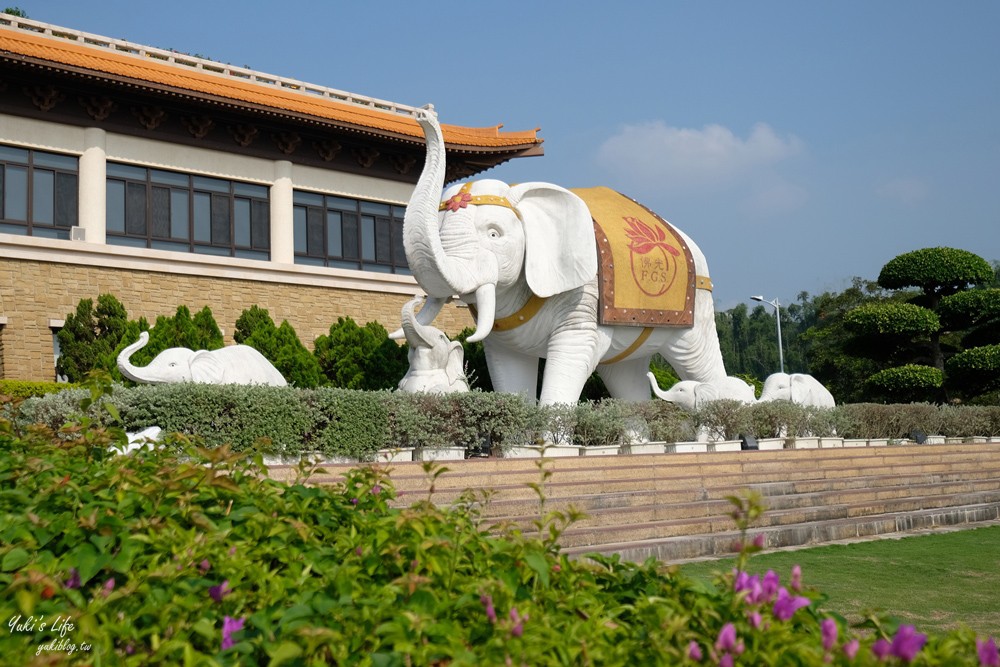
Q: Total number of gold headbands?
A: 1